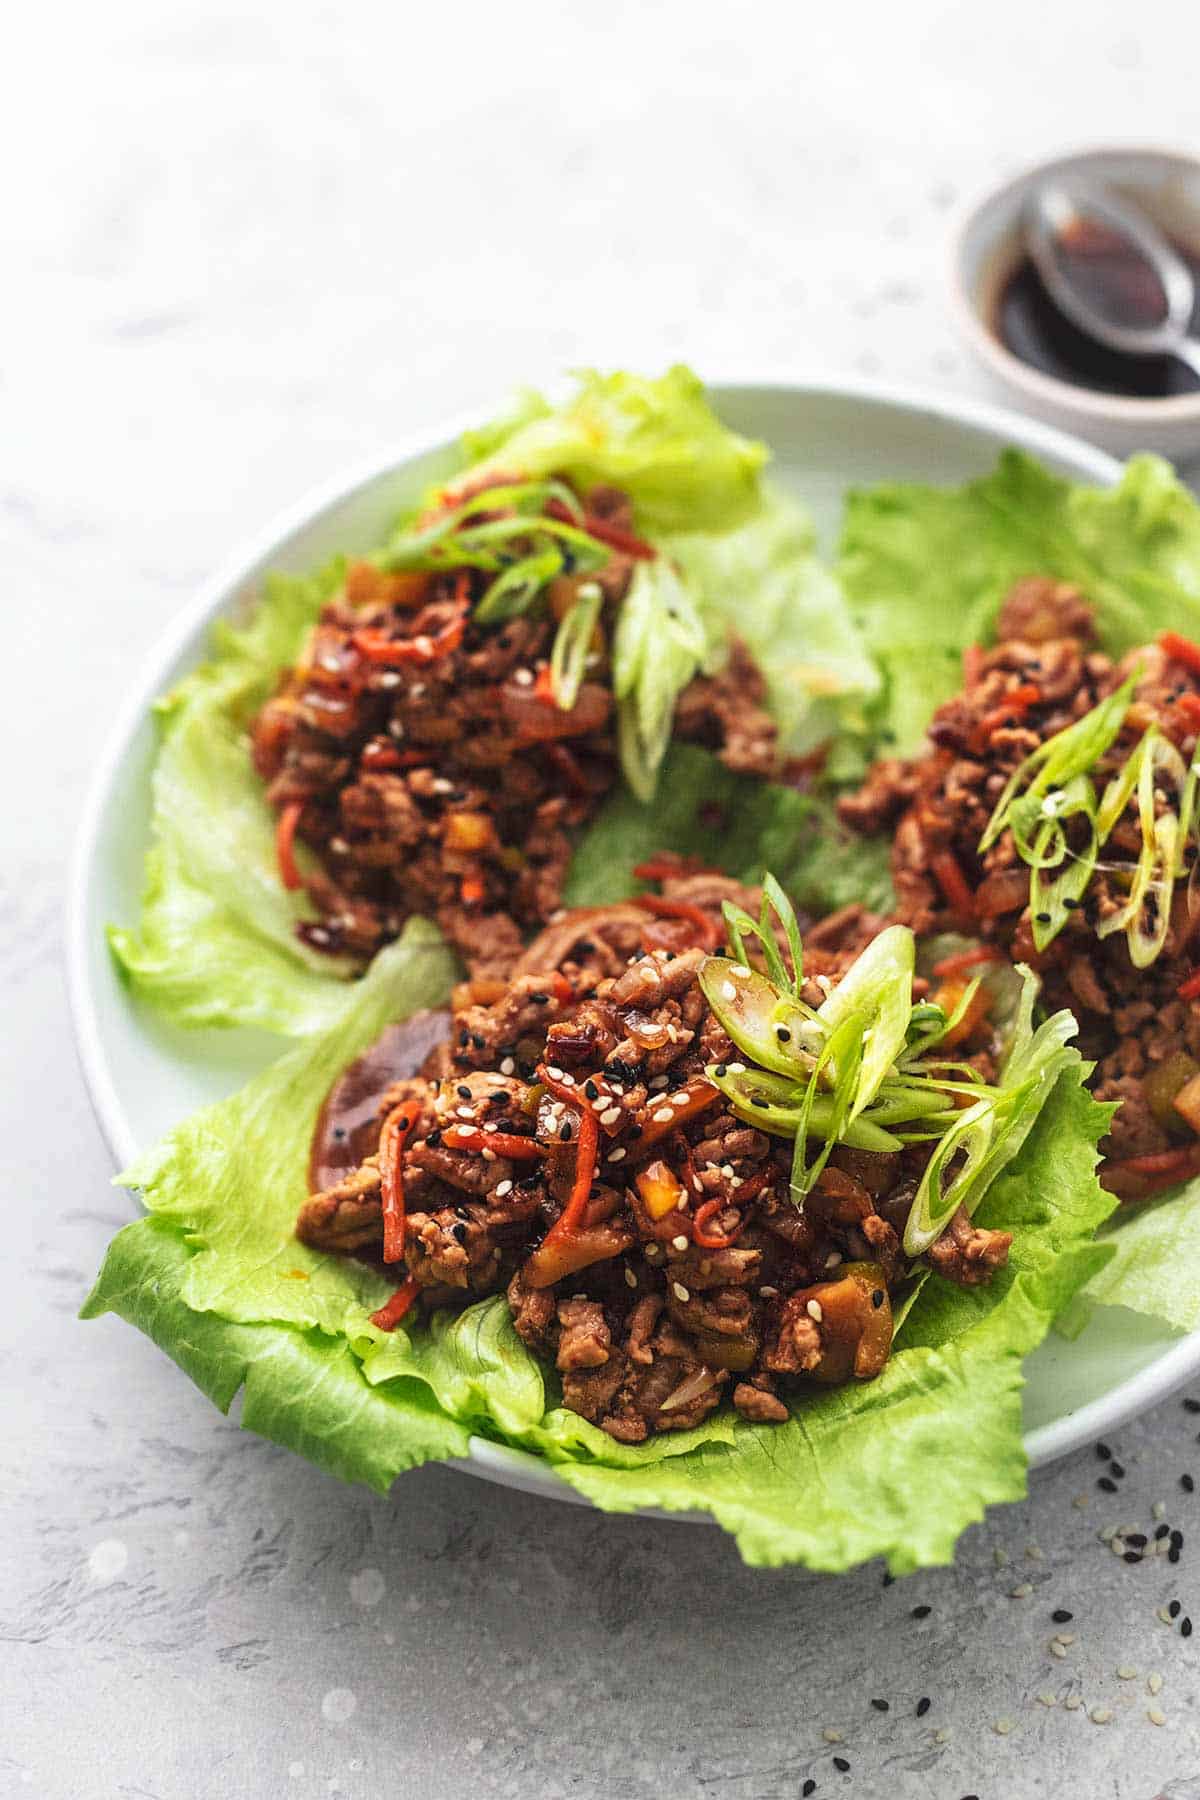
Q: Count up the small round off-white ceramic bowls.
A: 1